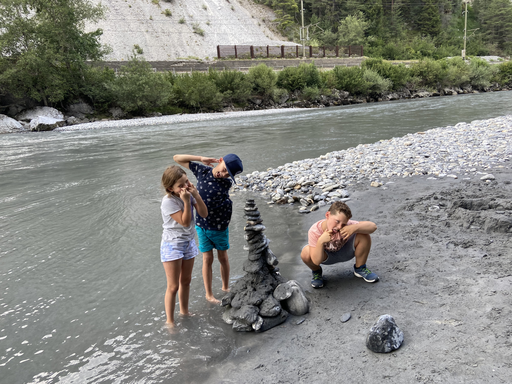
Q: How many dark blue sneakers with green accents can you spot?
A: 2